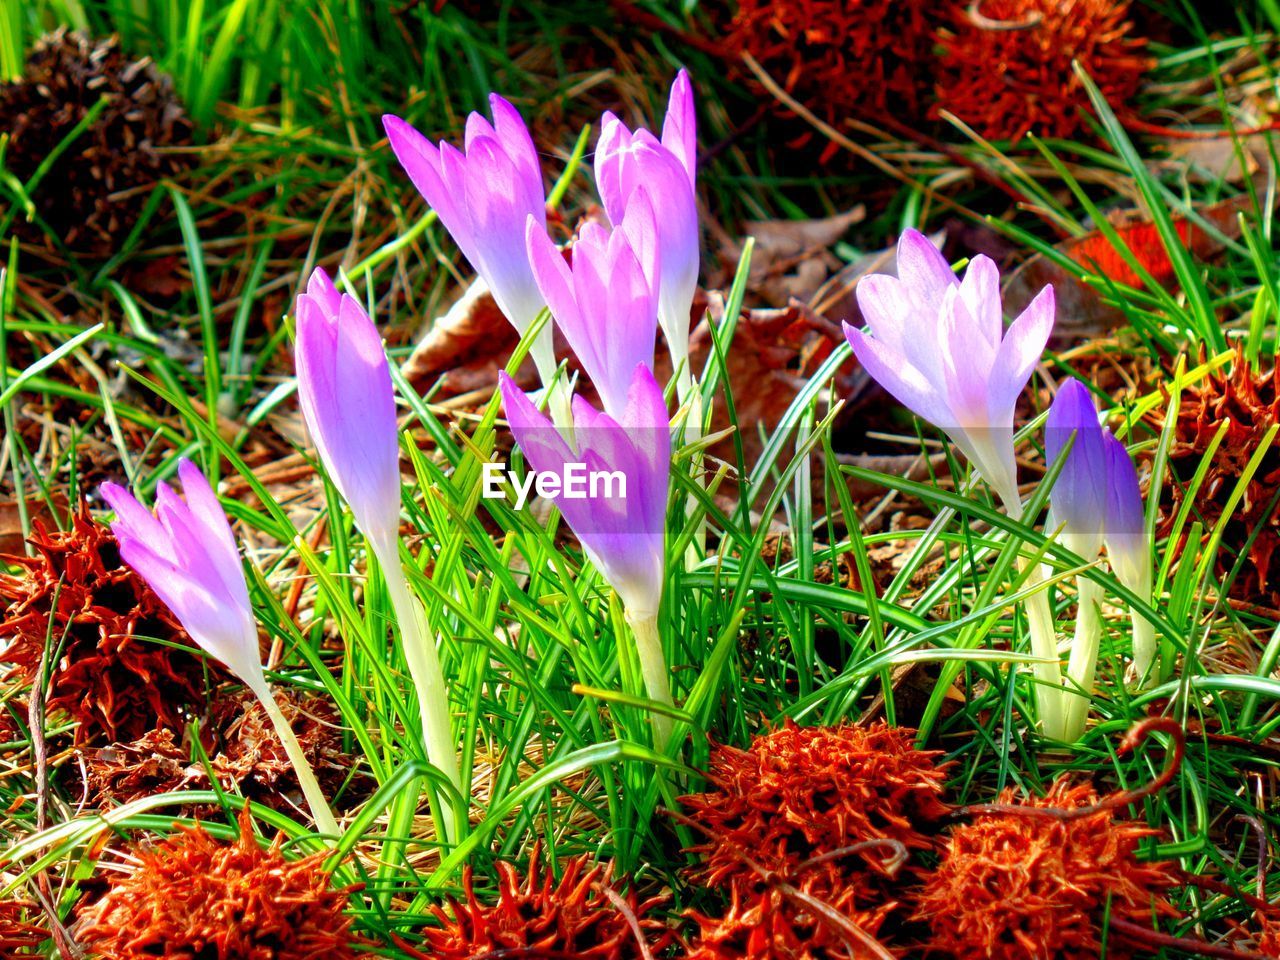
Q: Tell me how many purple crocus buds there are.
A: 9